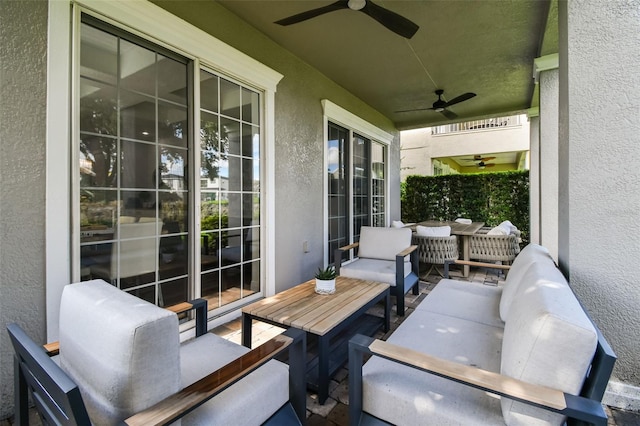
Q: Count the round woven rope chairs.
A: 2